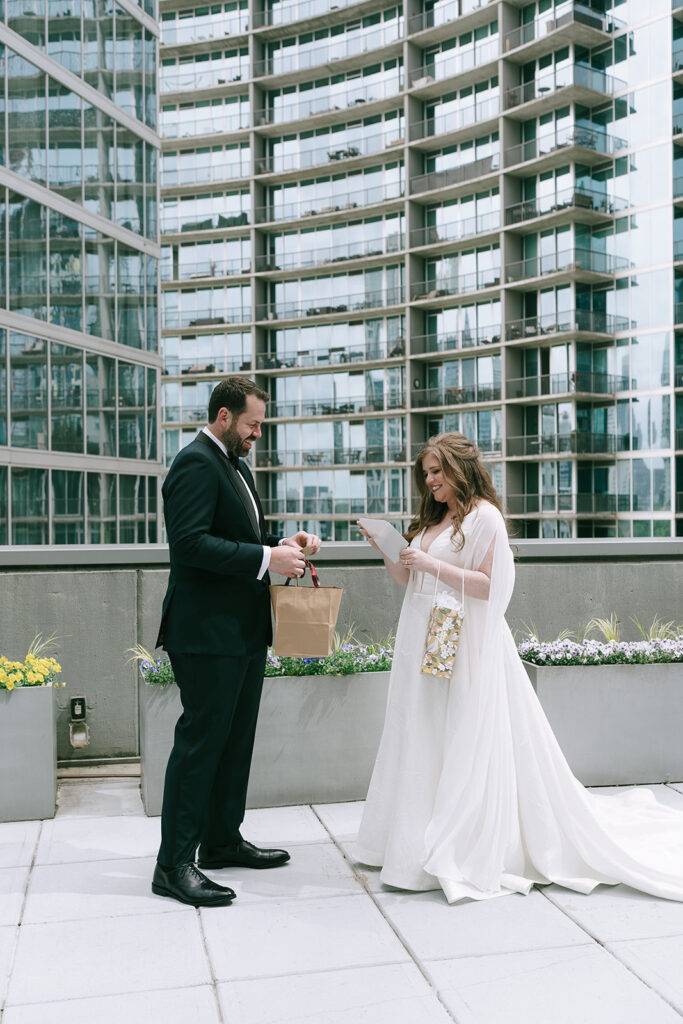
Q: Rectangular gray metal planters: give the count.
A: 3